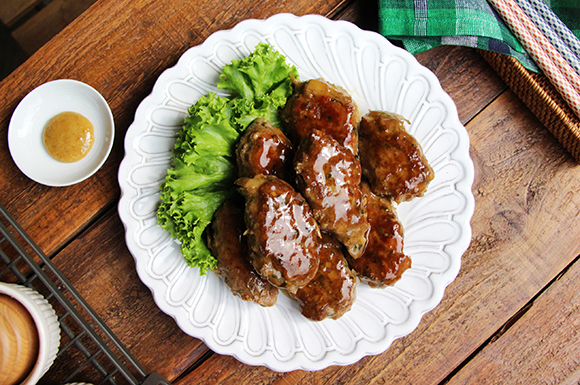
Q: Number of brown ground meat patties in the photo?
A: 8